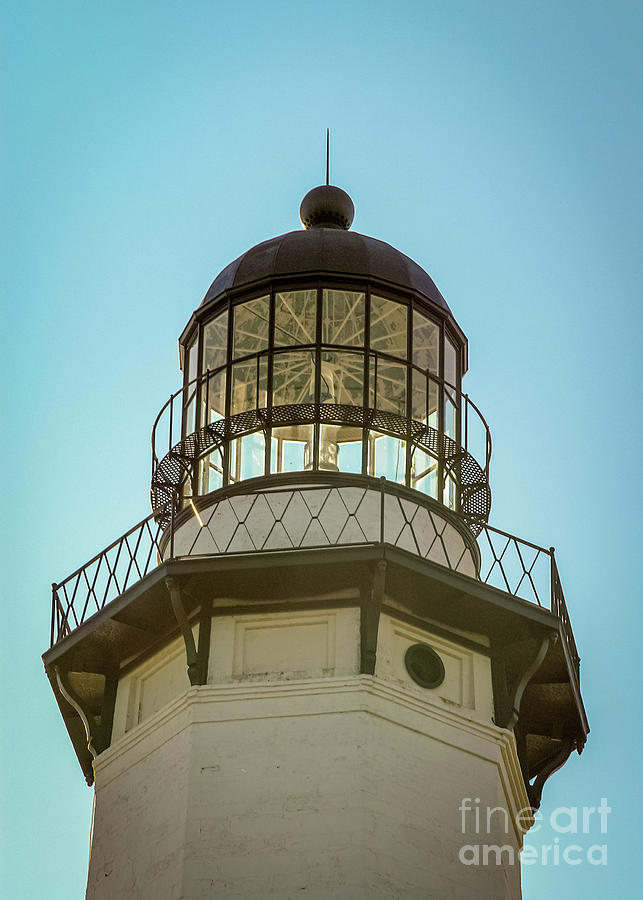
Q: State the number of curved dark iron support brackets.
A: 5